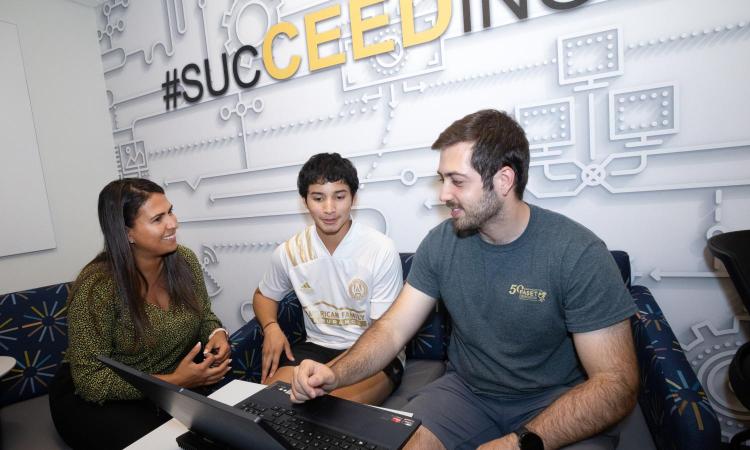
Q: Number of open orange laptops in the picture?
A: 0